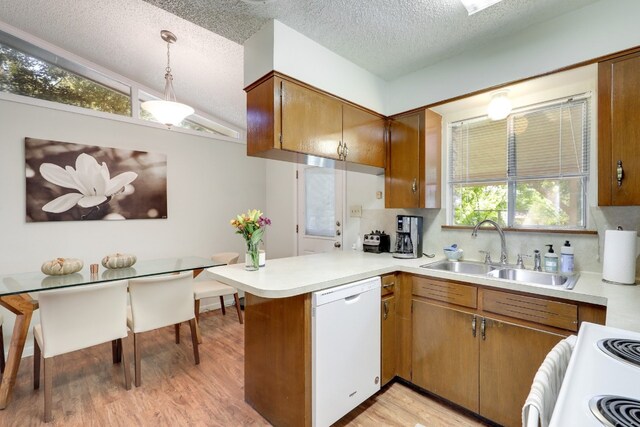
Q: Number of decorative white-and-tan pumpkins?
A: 2